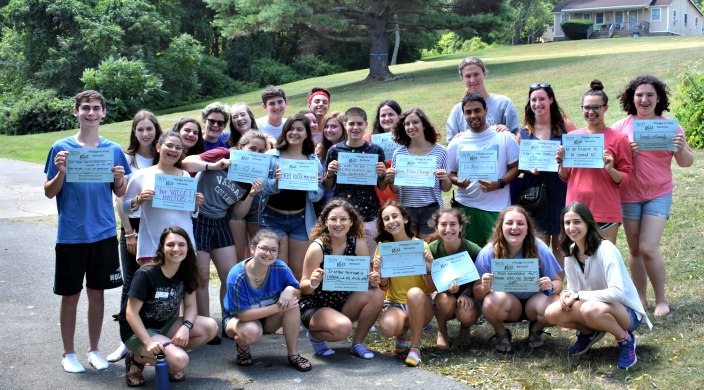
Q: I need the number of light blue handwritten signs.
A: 15